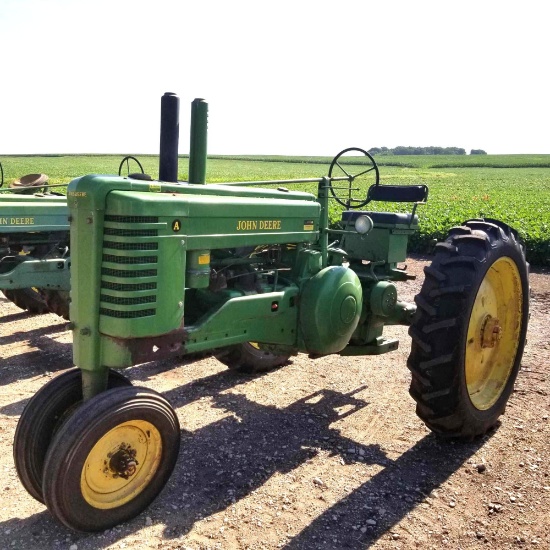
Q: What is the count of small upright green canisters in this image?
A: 1